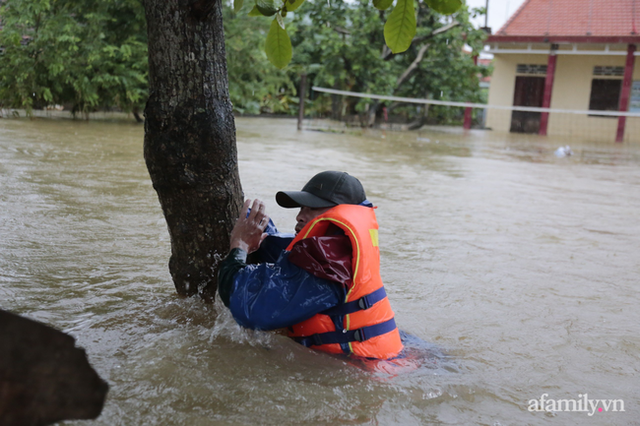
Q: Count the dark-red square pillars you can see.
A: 3